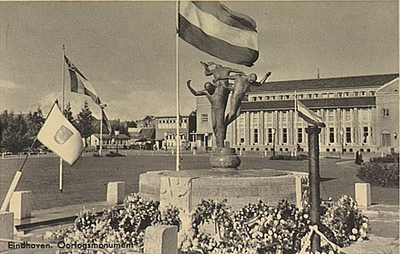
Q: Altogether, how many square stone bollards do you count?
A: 5